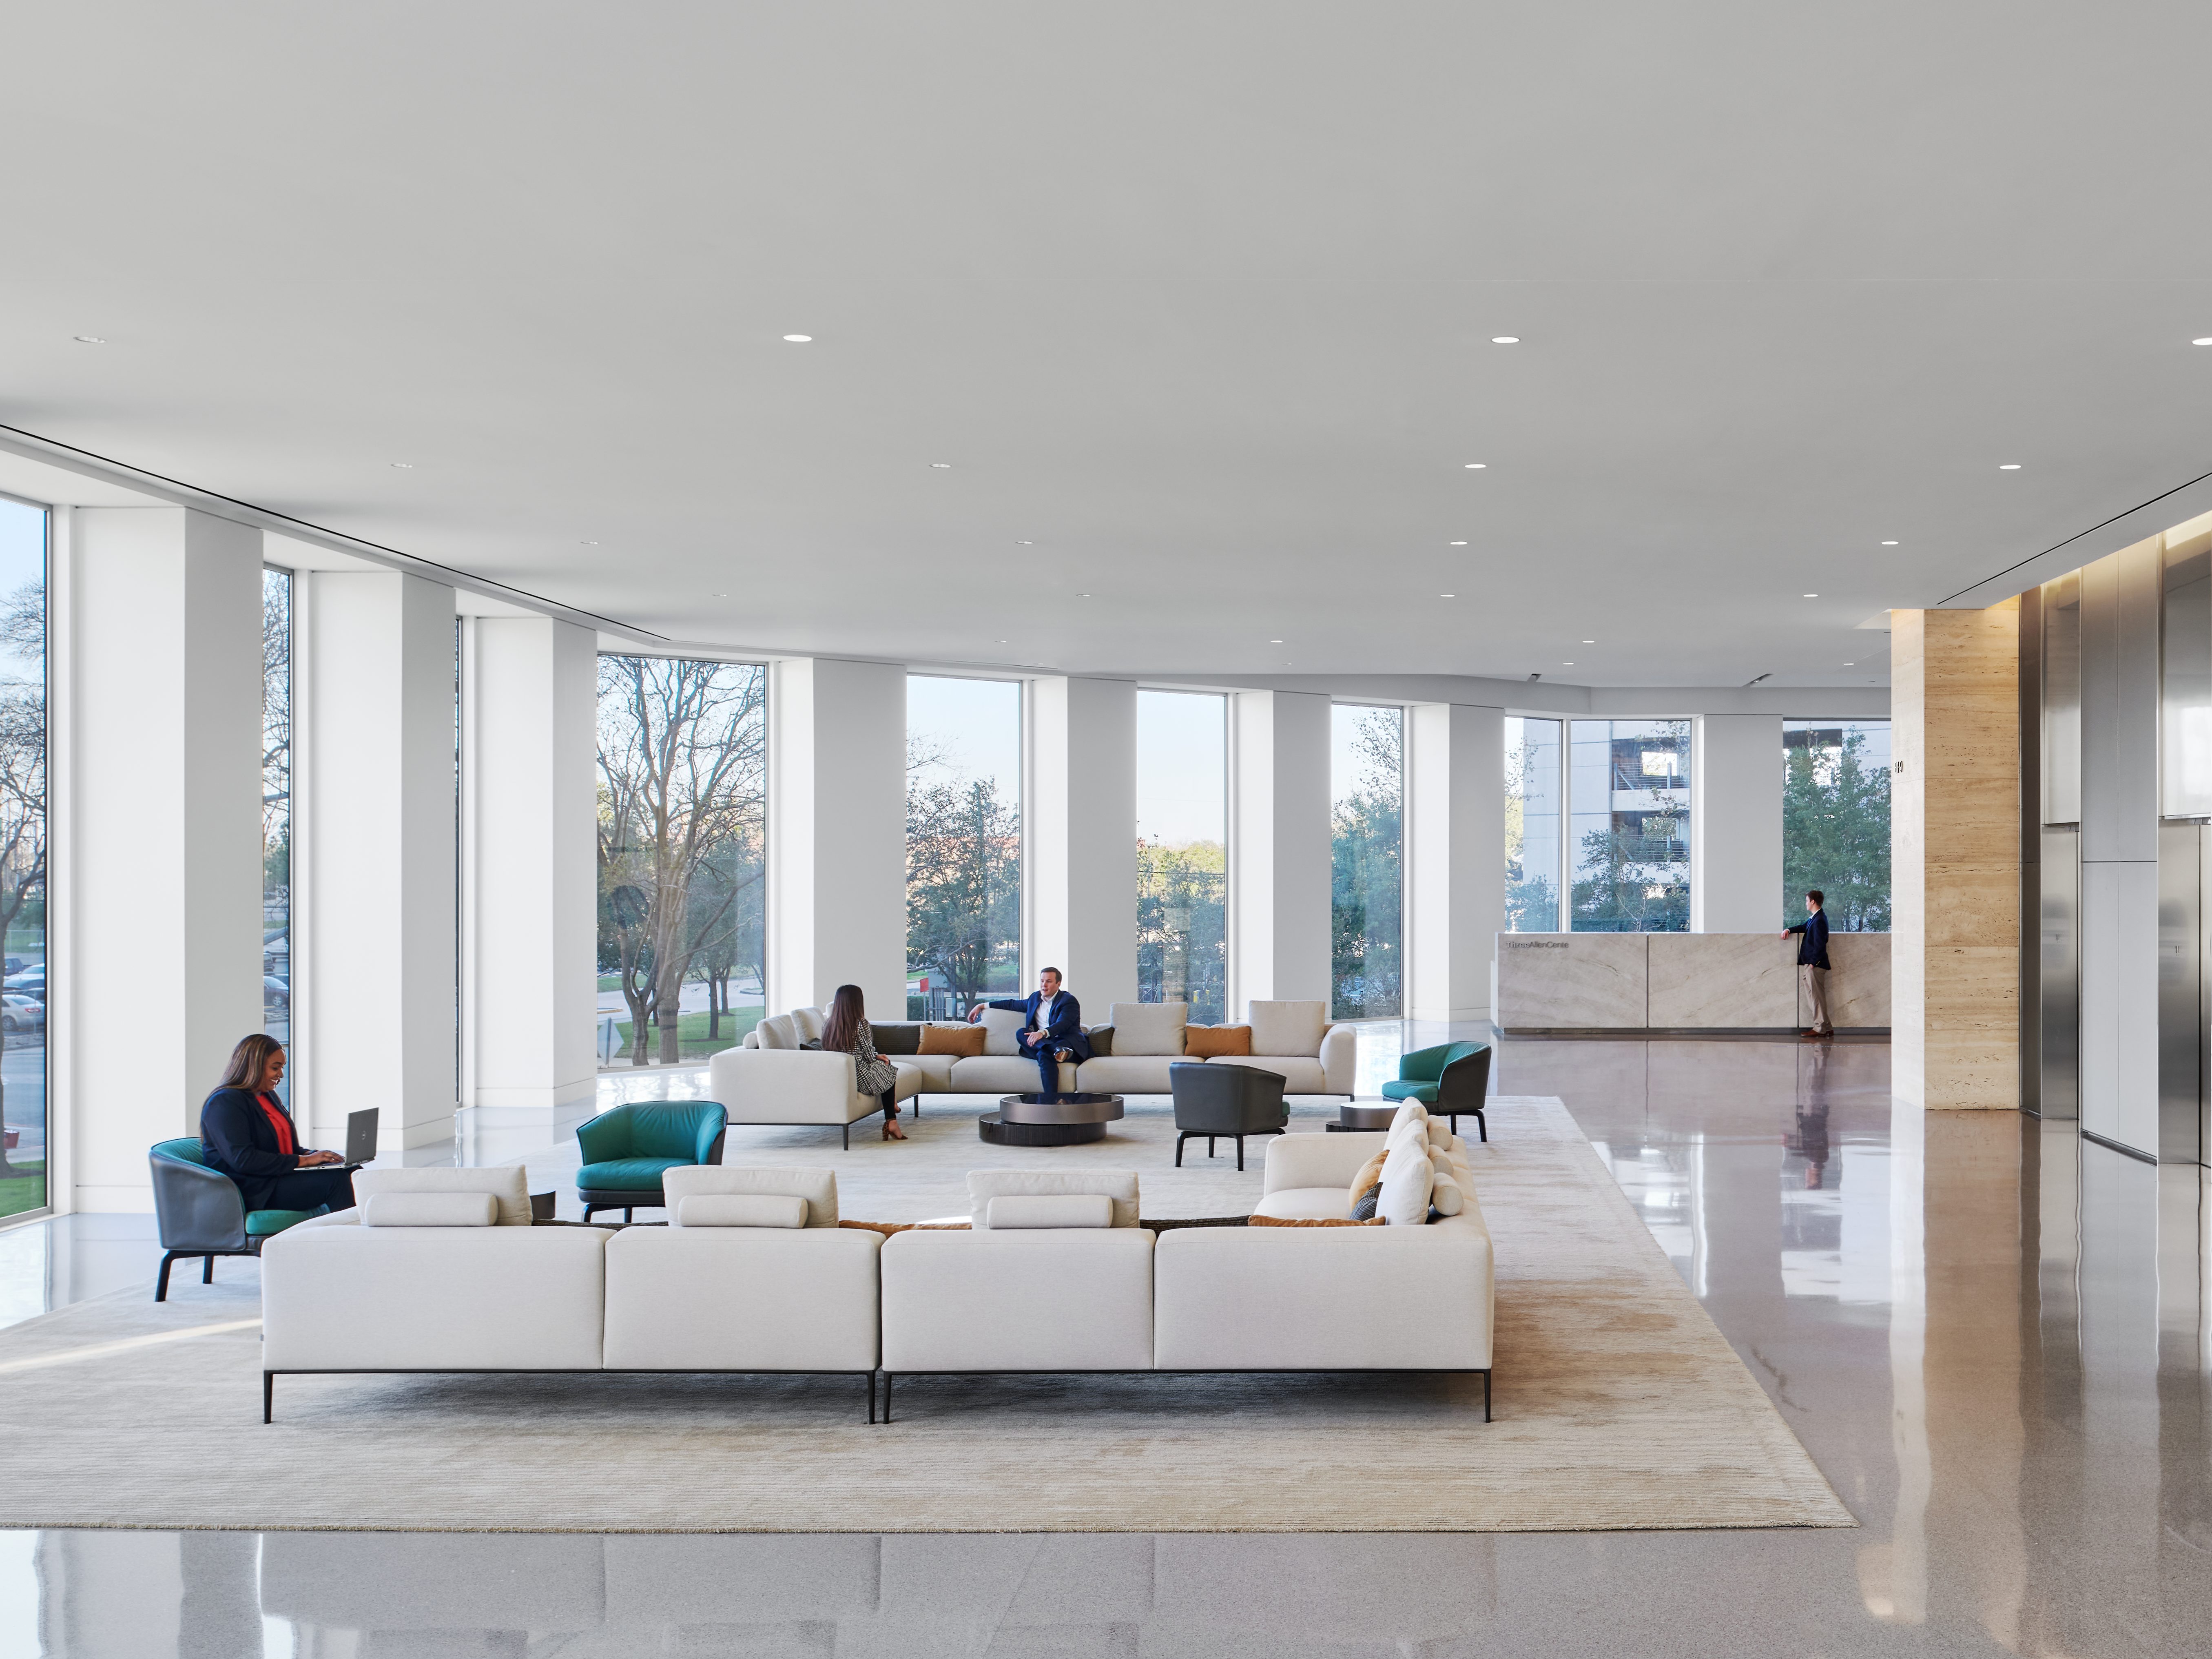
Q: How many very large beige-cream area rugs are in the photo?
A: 1